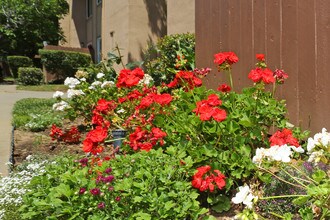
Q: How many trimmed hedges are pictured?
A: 3